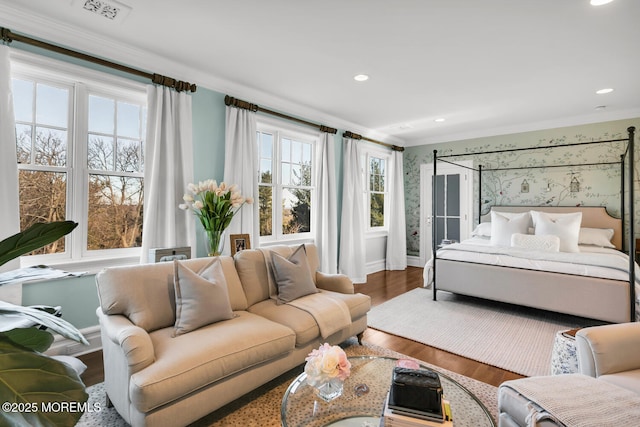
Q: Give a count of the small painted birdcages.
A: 2